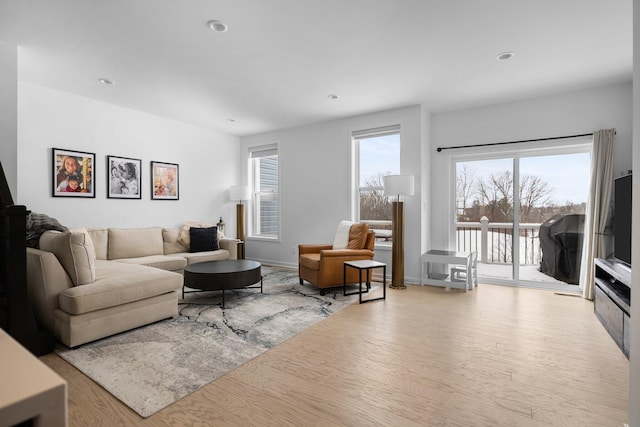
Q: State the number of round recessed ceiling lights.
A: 5